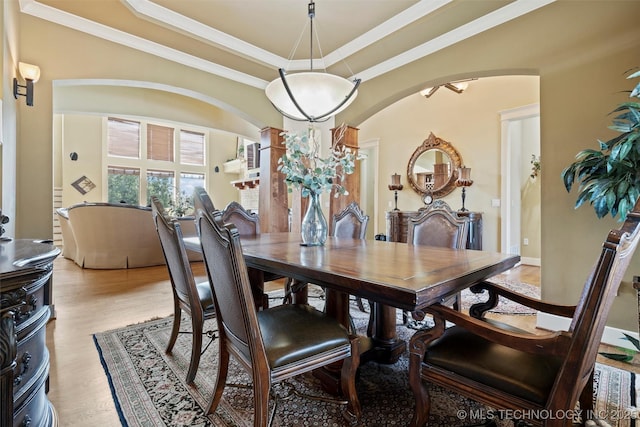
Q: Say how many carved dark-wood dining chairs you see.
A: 7